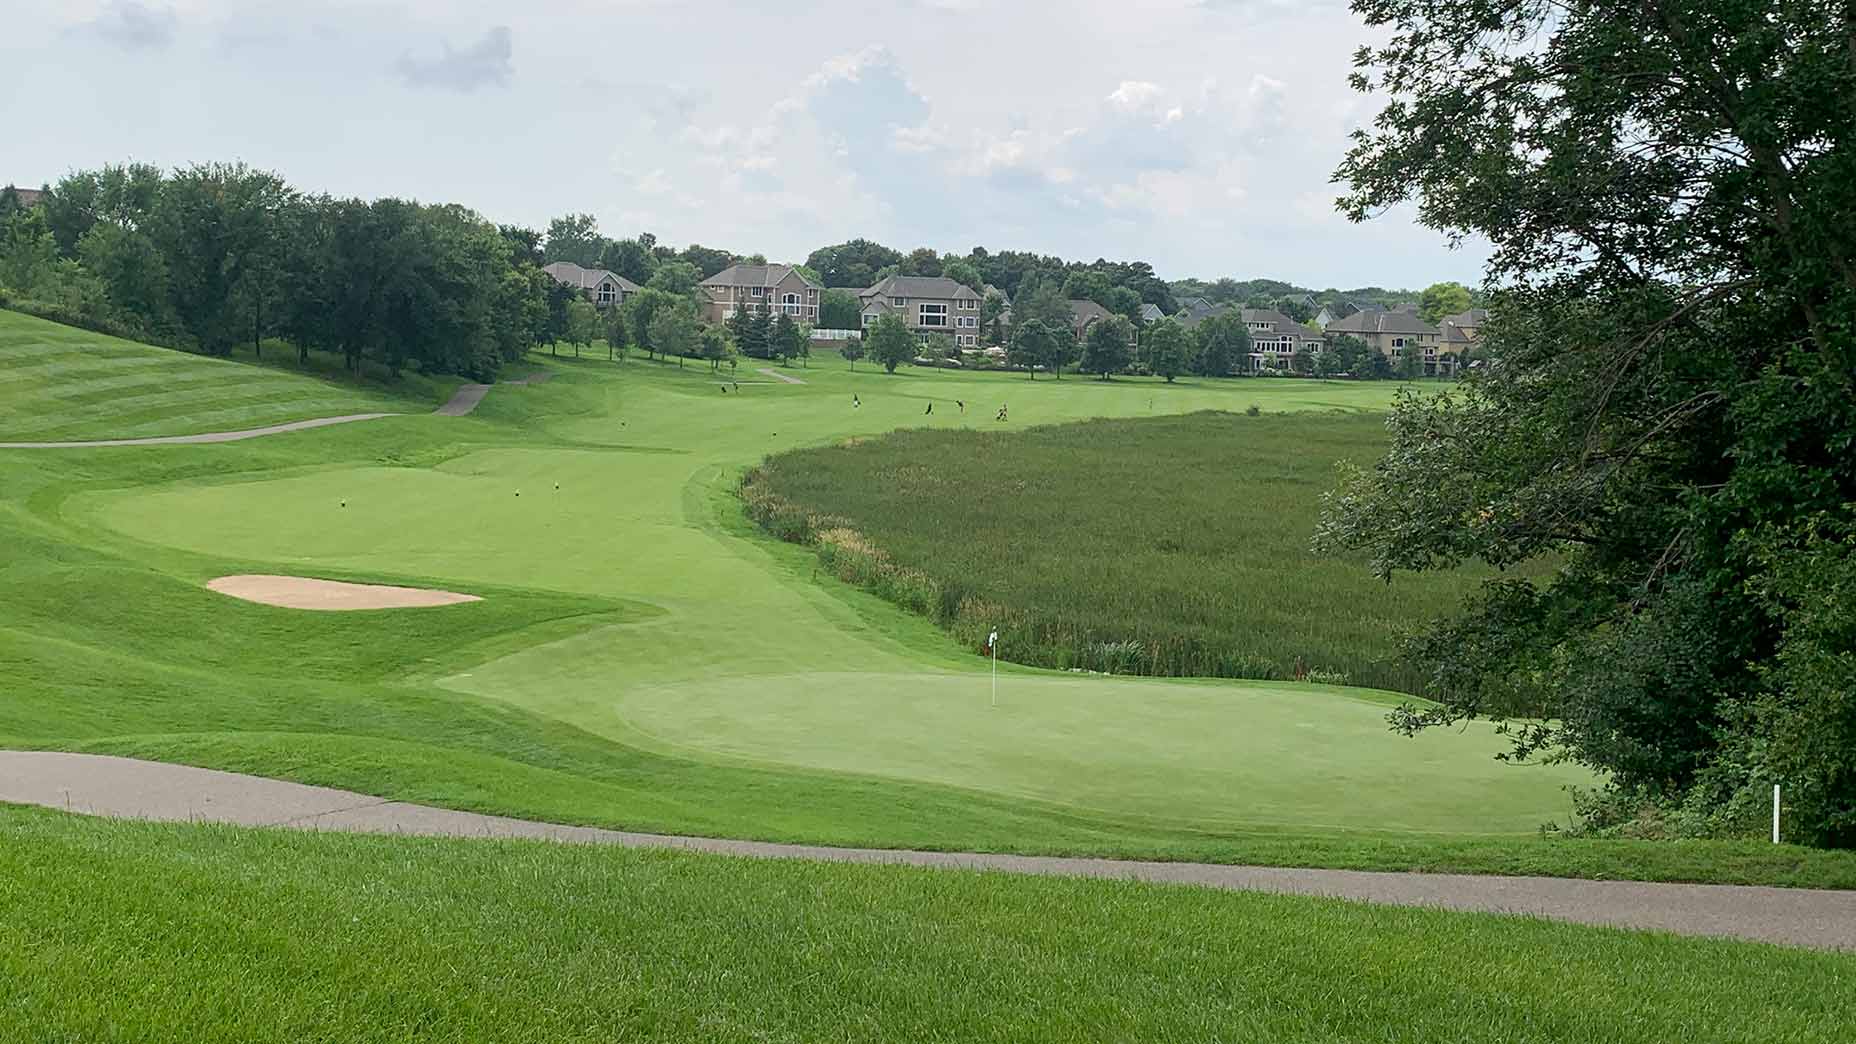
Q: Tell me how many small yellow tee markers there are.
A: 3